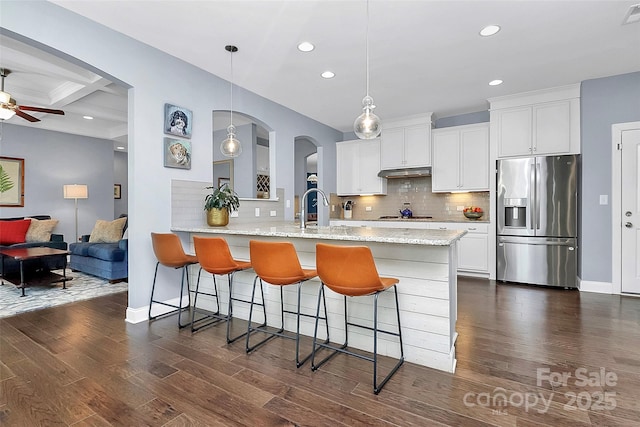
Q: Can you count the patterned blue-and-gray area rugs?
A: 1